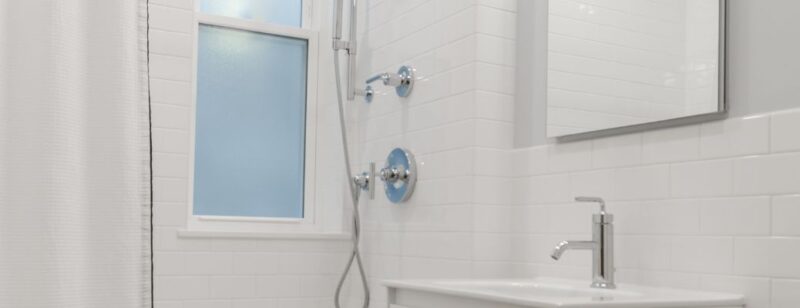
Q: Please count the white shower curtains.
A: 1